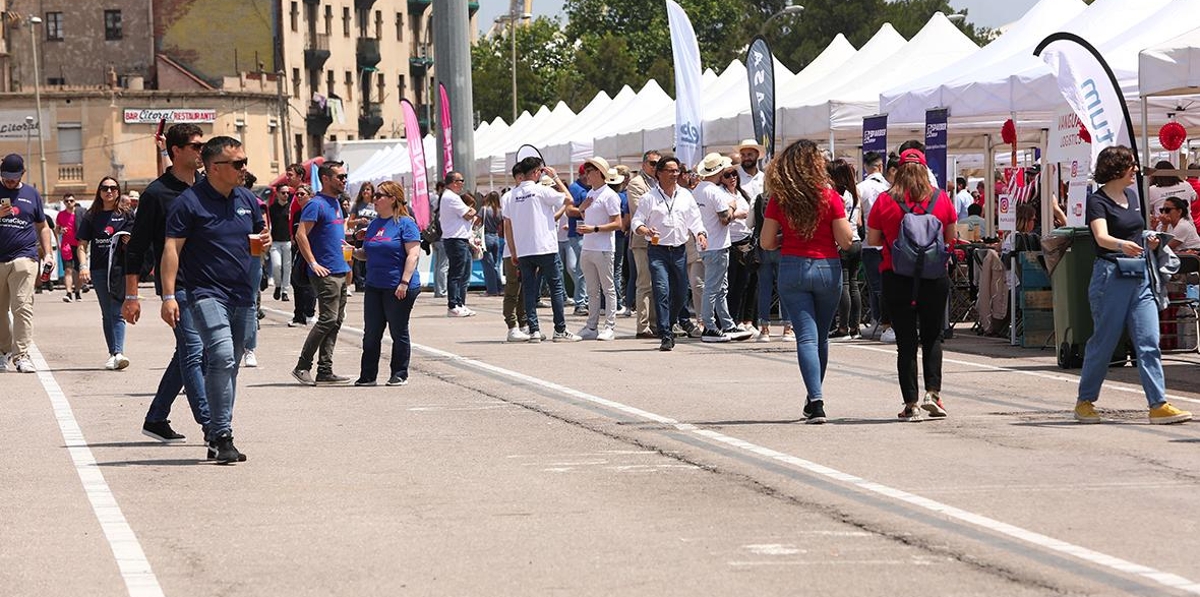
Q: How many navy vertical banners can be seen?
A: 2